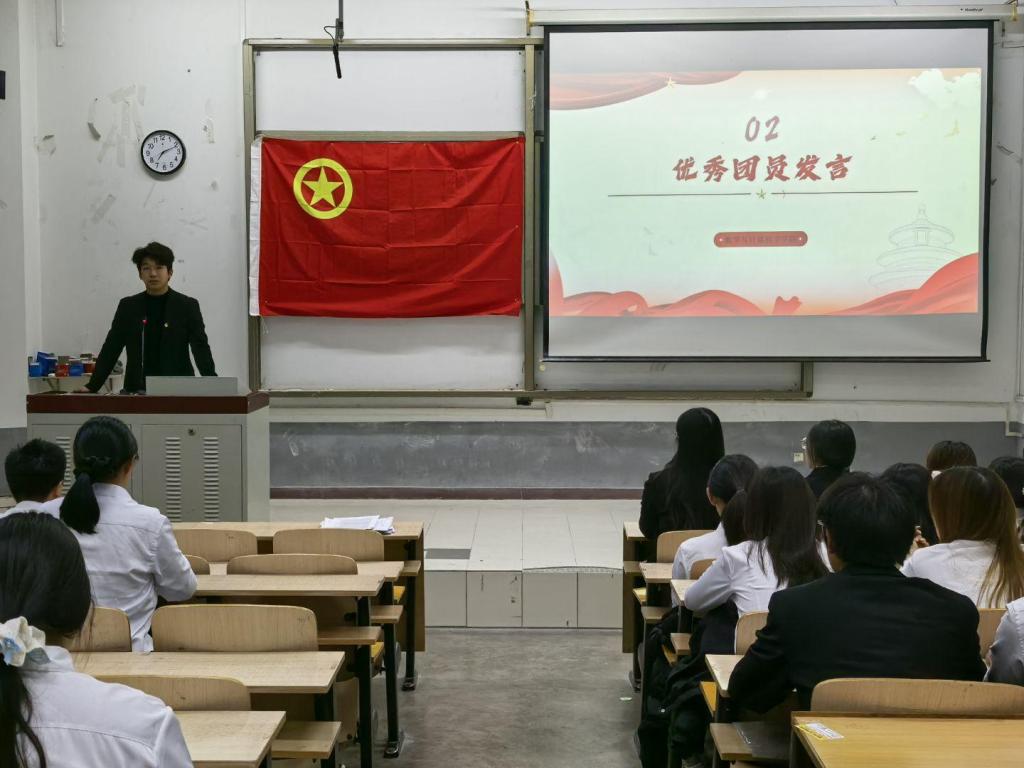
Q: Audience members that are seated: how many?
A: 13